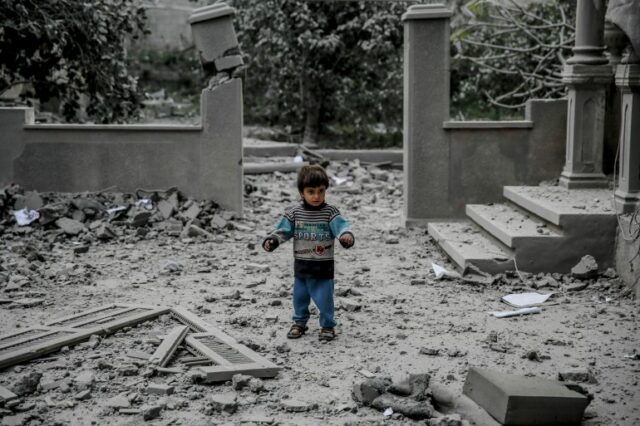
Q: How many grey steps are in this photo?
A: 3